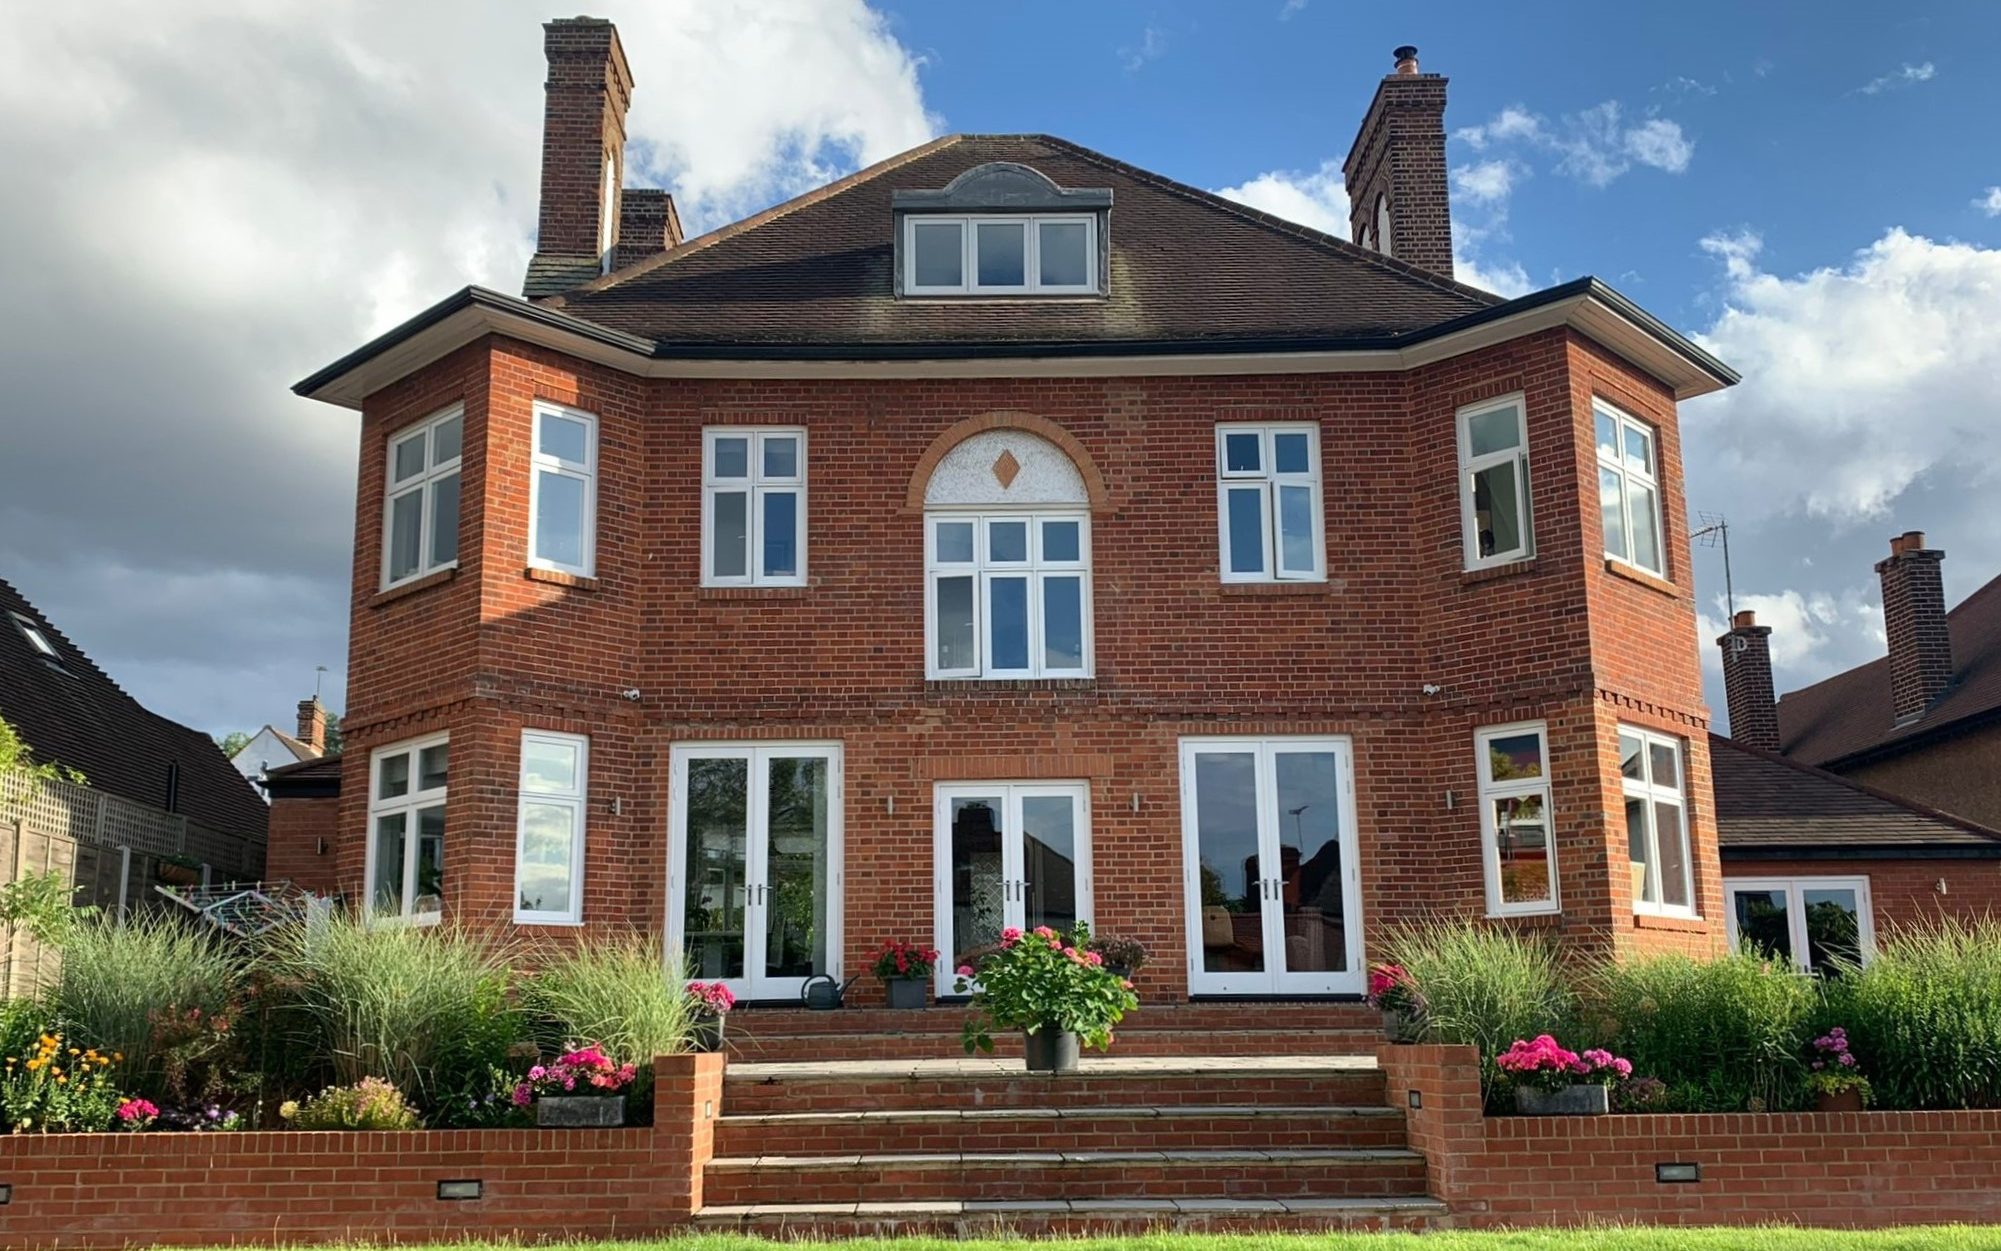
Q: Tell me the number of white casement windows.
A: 12